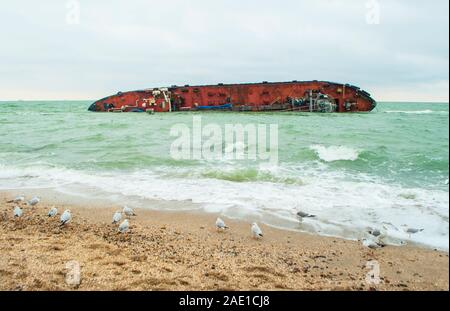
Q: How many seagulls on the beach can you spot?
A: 14